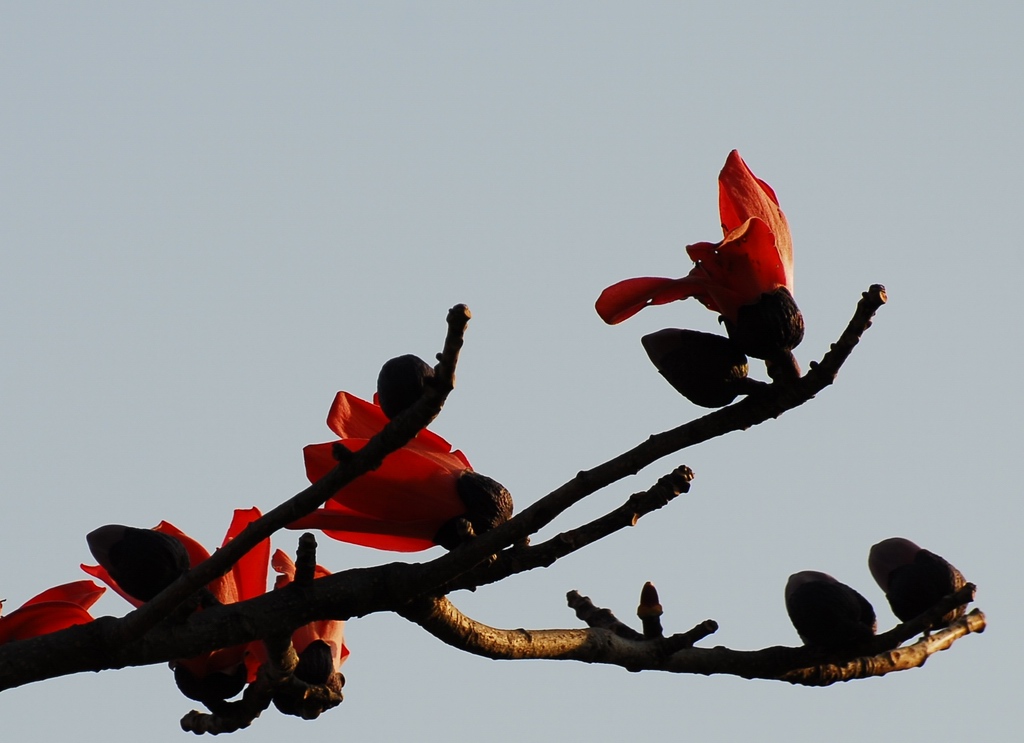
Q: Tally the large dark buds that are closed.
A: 5